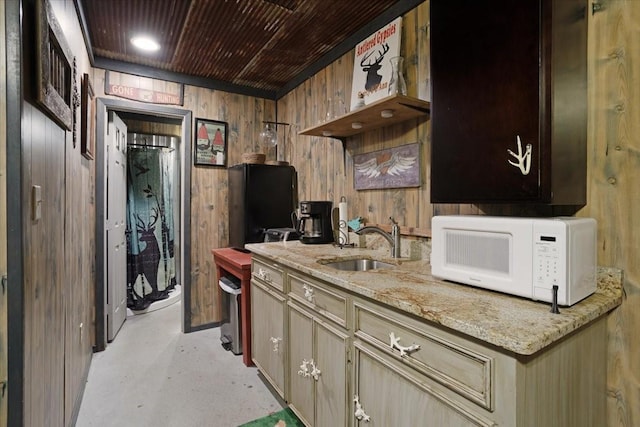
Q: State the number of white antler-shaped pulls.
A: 8